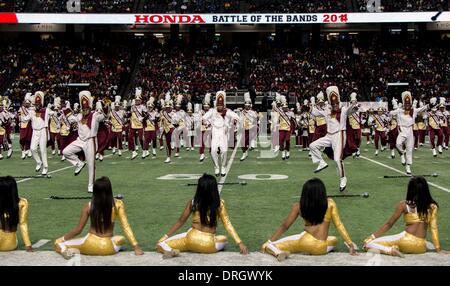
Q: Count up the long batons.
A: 5